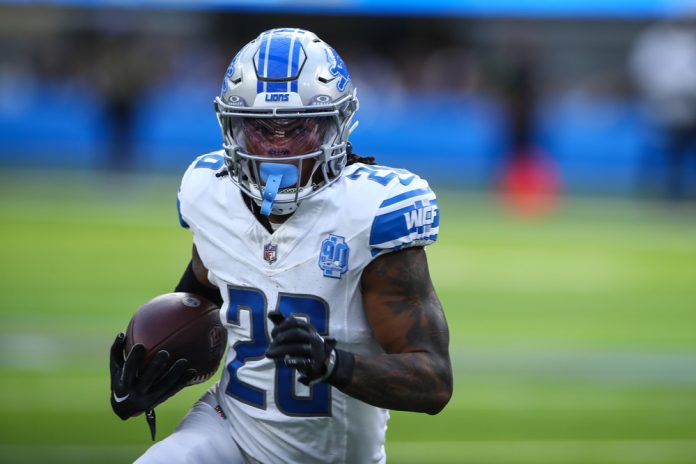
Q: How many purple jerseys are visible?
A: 0